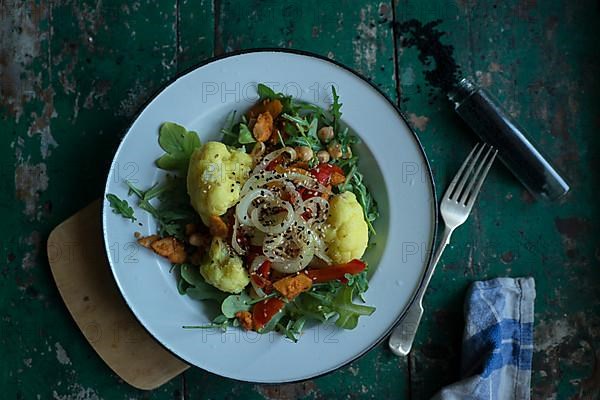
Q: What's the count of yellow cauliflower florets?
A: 3